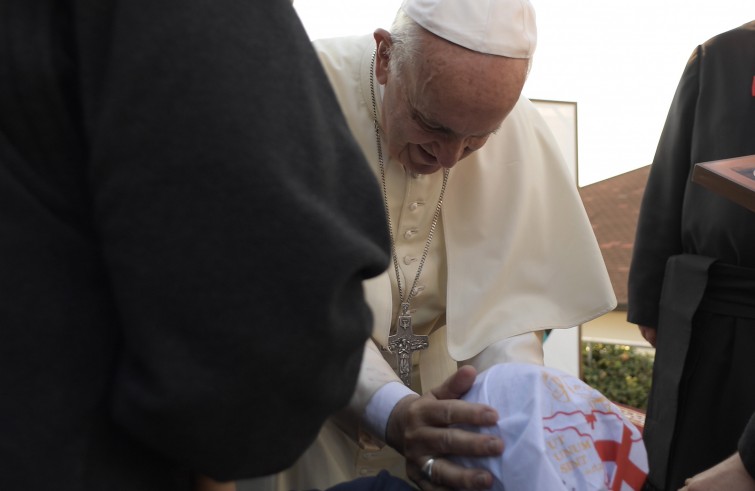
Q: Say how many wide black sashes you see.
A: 1